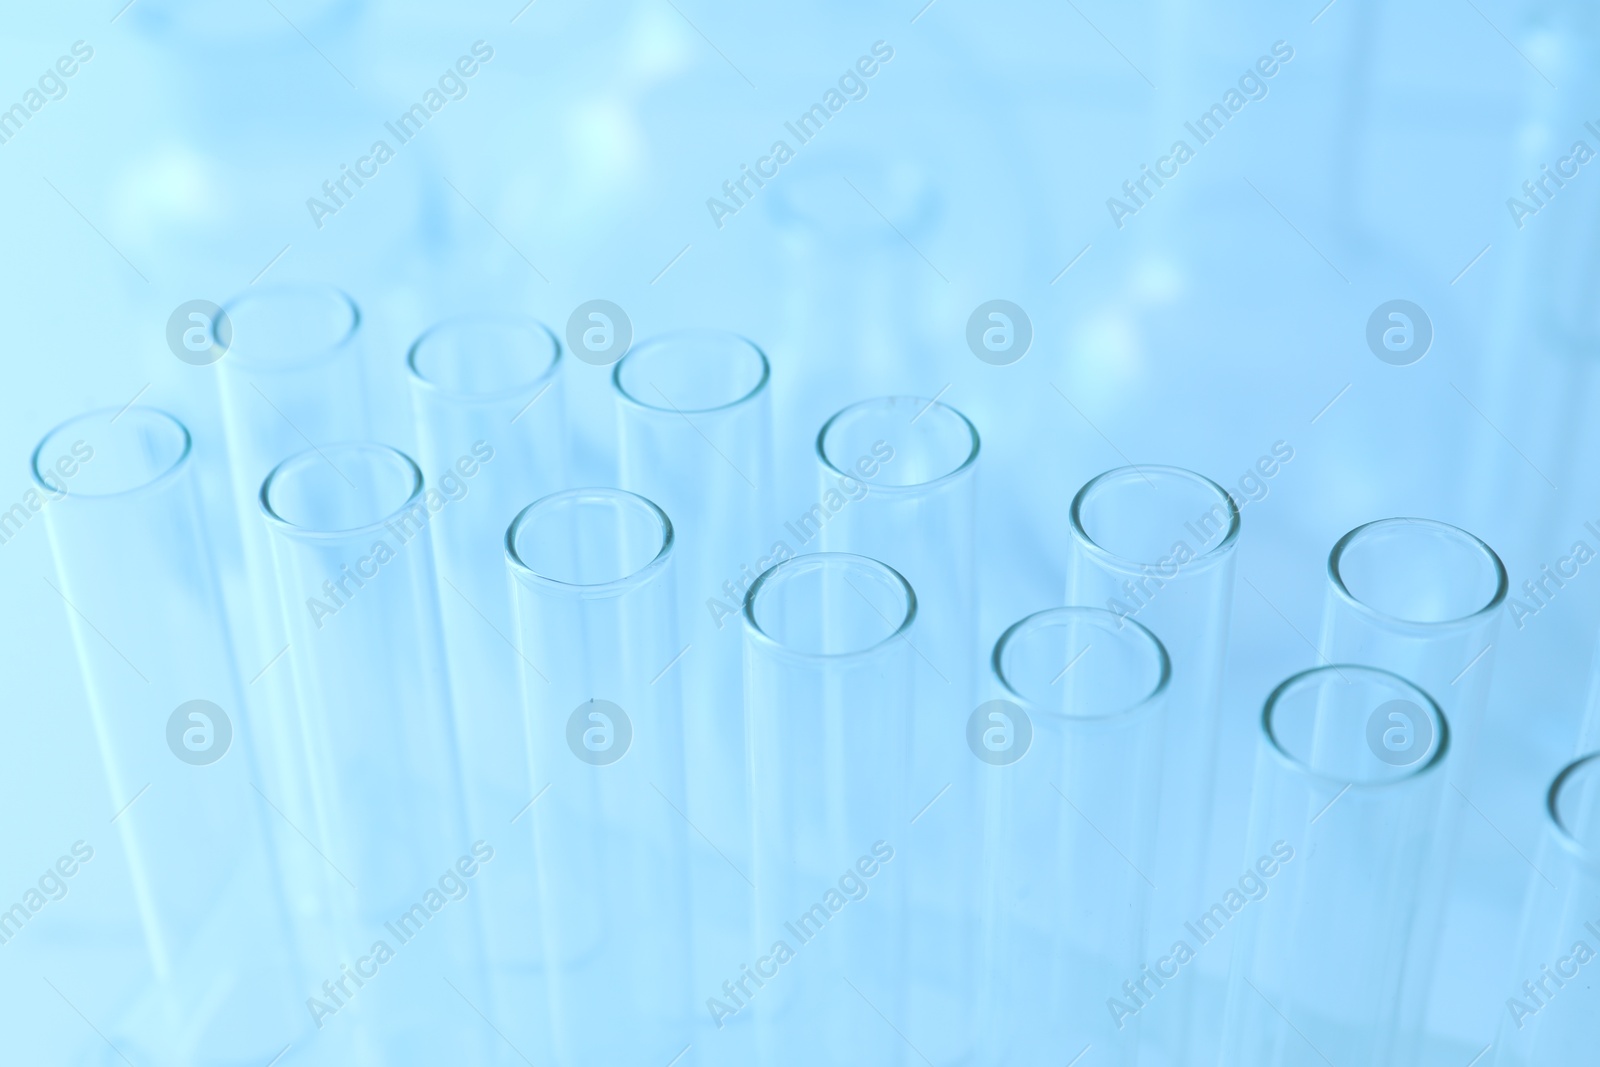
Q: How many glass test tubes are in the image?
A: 13